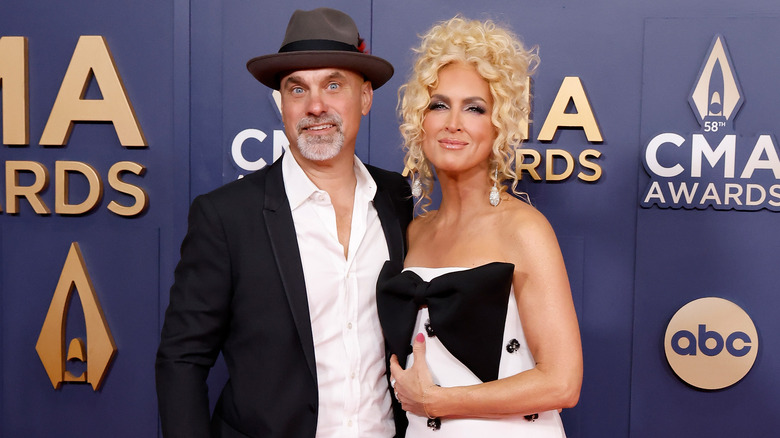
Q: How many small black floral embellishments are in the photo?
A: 4